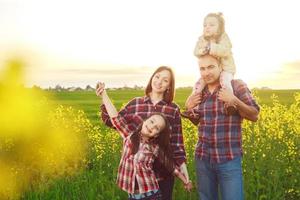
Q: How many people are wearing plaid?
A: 3